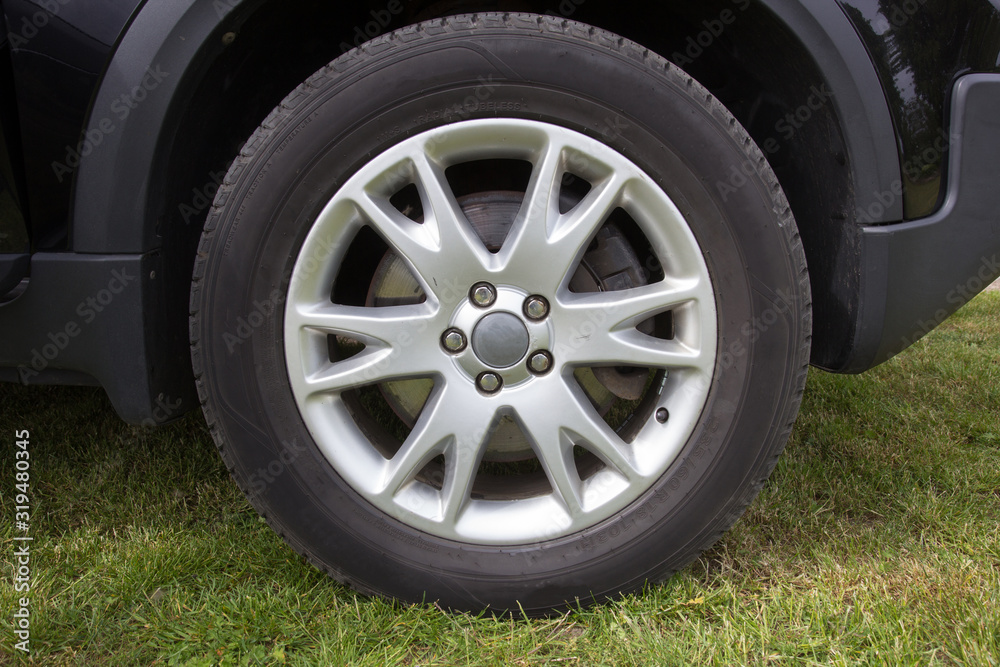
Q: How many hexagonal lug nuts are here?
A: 5